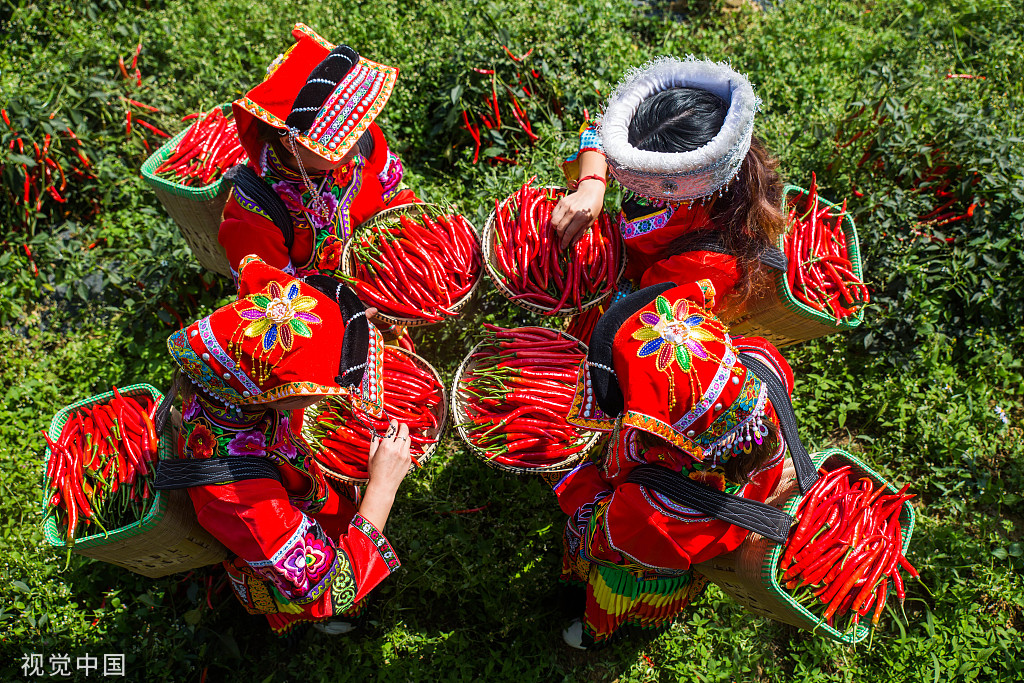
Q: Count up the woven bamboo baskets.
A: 8